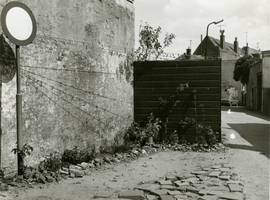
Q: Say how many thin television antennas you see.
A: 4